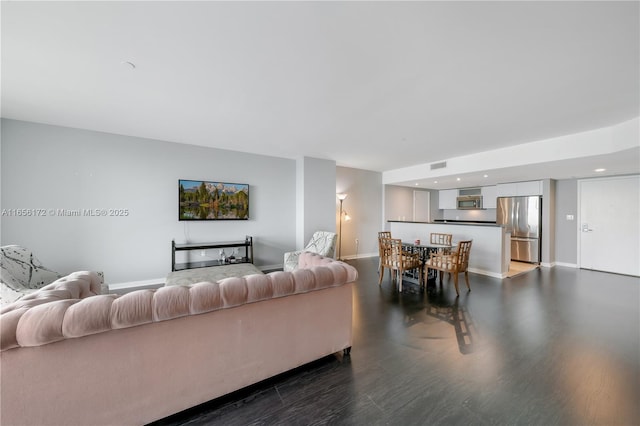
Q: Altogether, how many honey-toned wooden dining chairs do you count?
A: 4